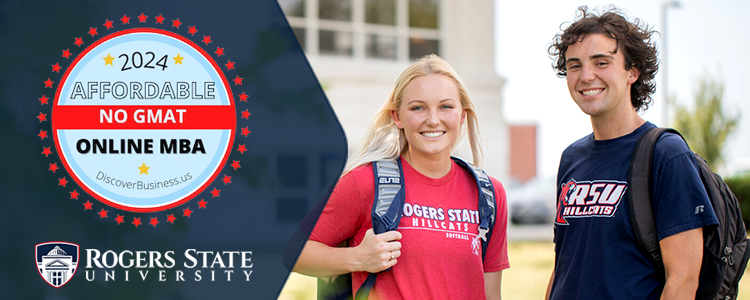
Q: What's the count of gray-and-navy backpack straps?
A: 2